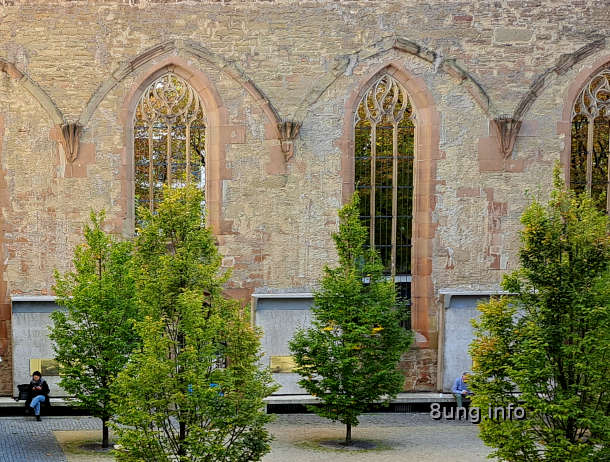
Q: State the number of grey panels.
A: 3